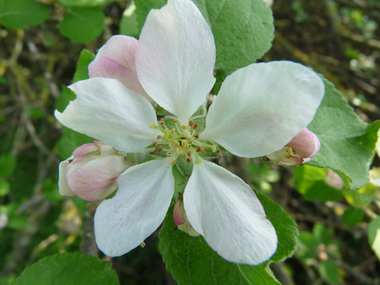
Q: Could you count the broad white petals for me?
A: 5